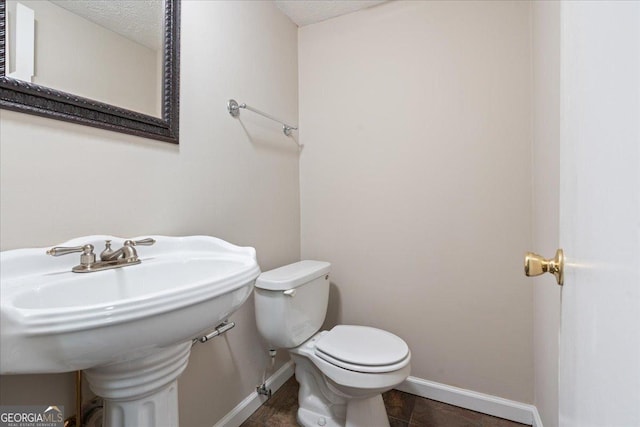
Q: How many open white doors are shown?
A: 1